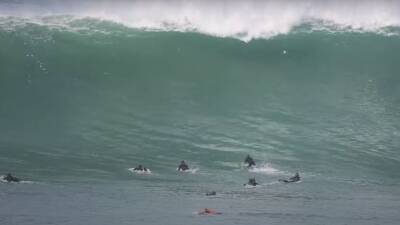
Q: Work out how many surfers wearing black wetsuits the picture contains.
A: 7